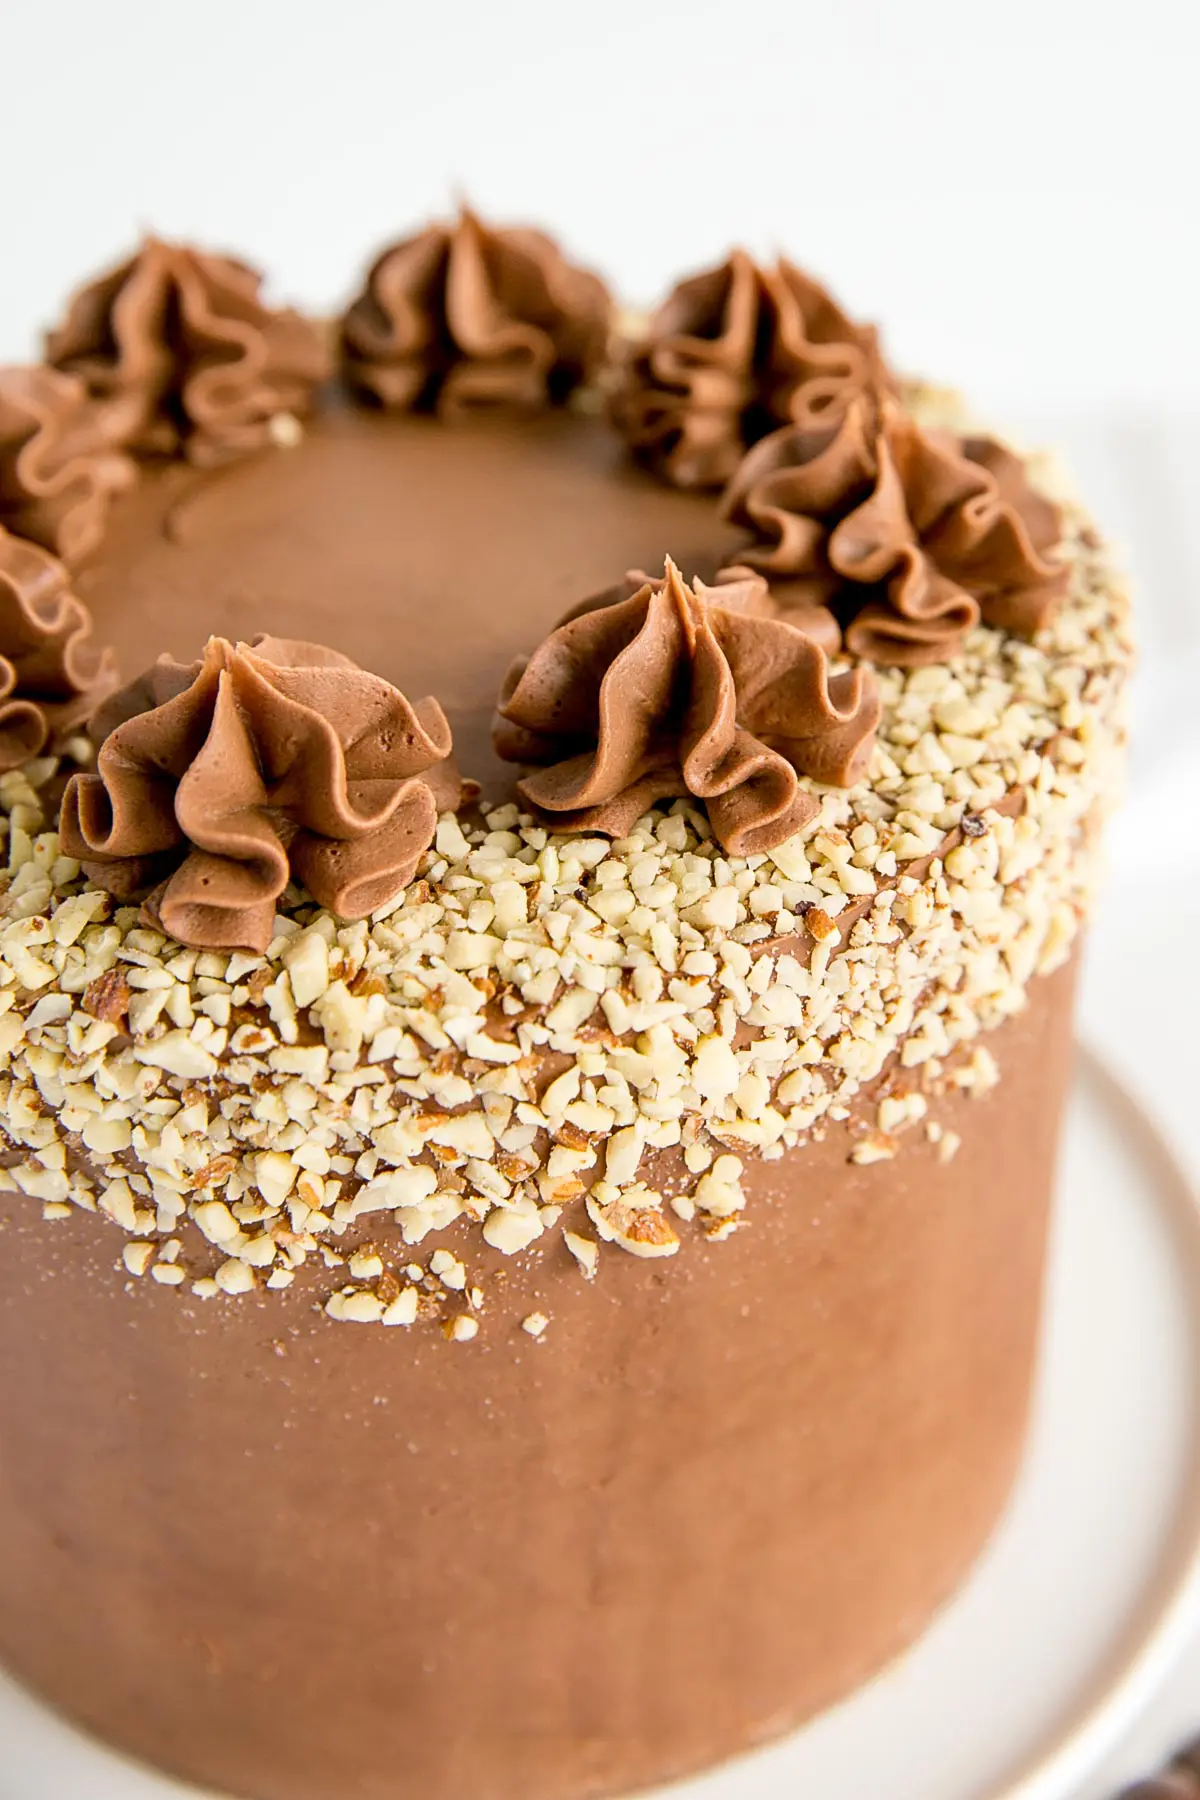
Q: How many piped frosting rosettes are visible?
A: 8